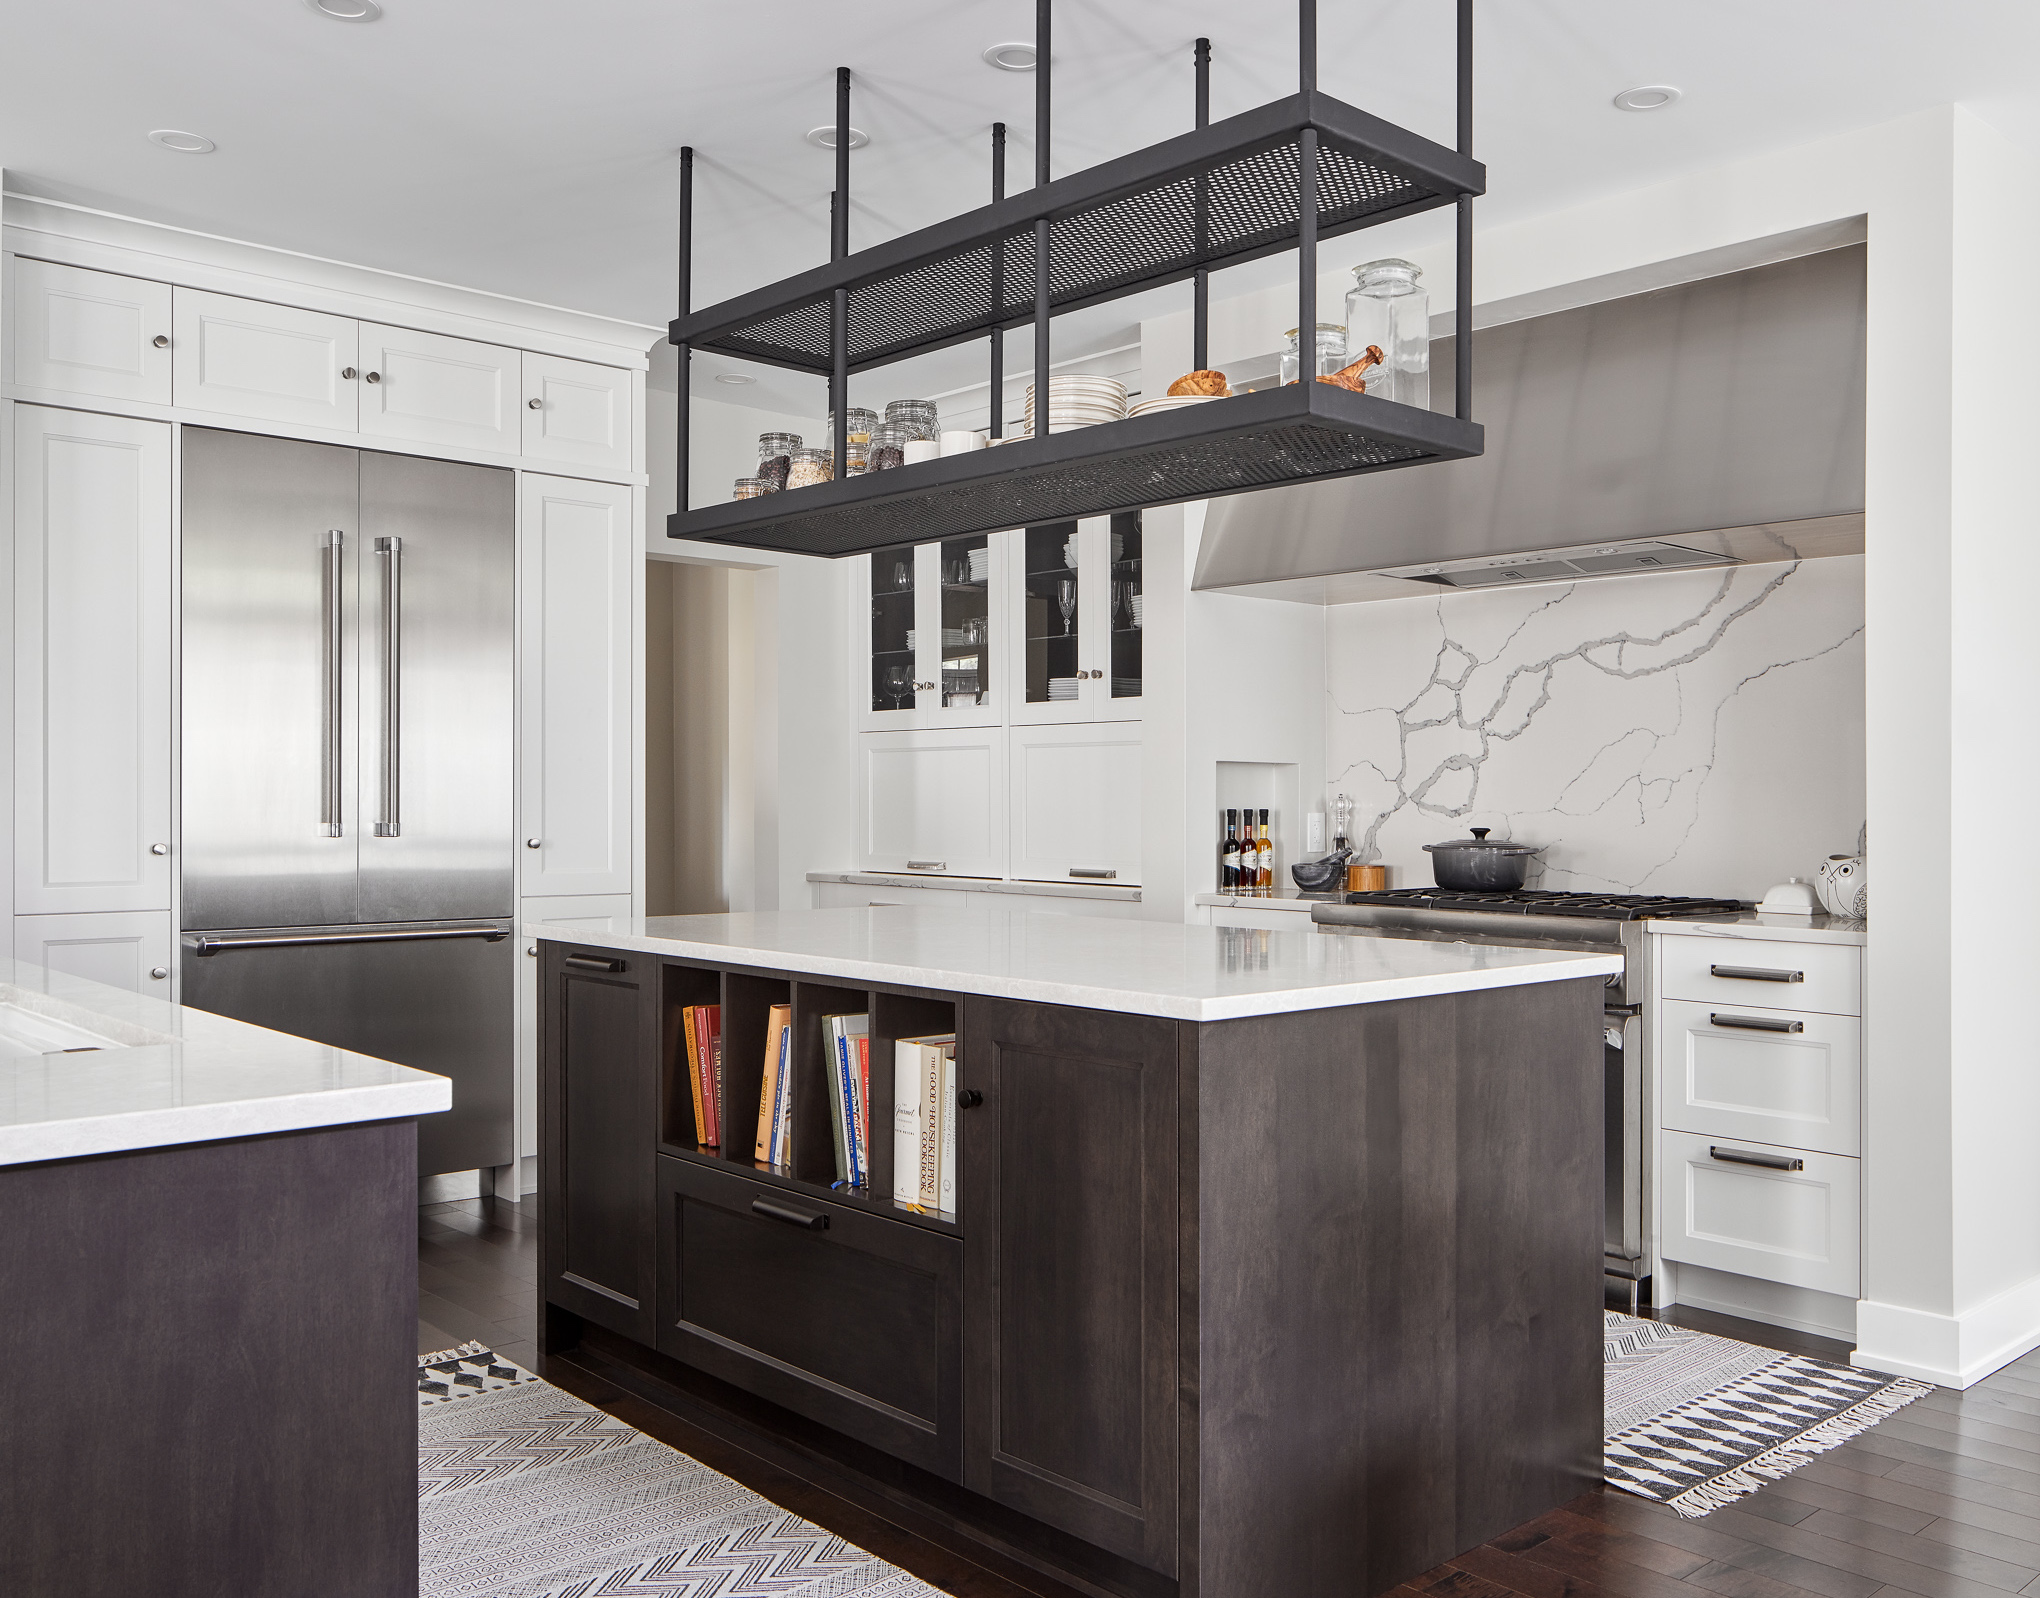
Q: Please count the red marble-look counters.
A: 0